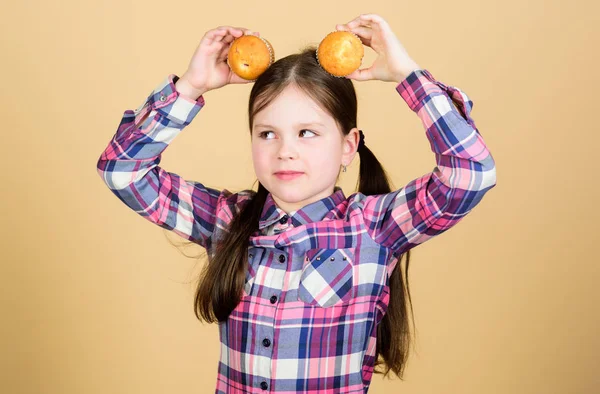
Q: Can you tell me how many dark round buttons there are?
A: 5